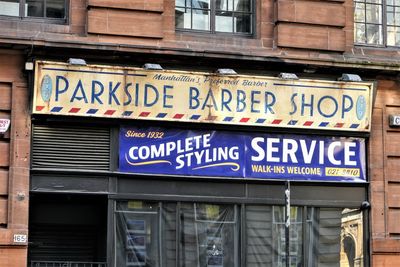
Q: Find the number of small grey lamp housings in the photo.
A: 5